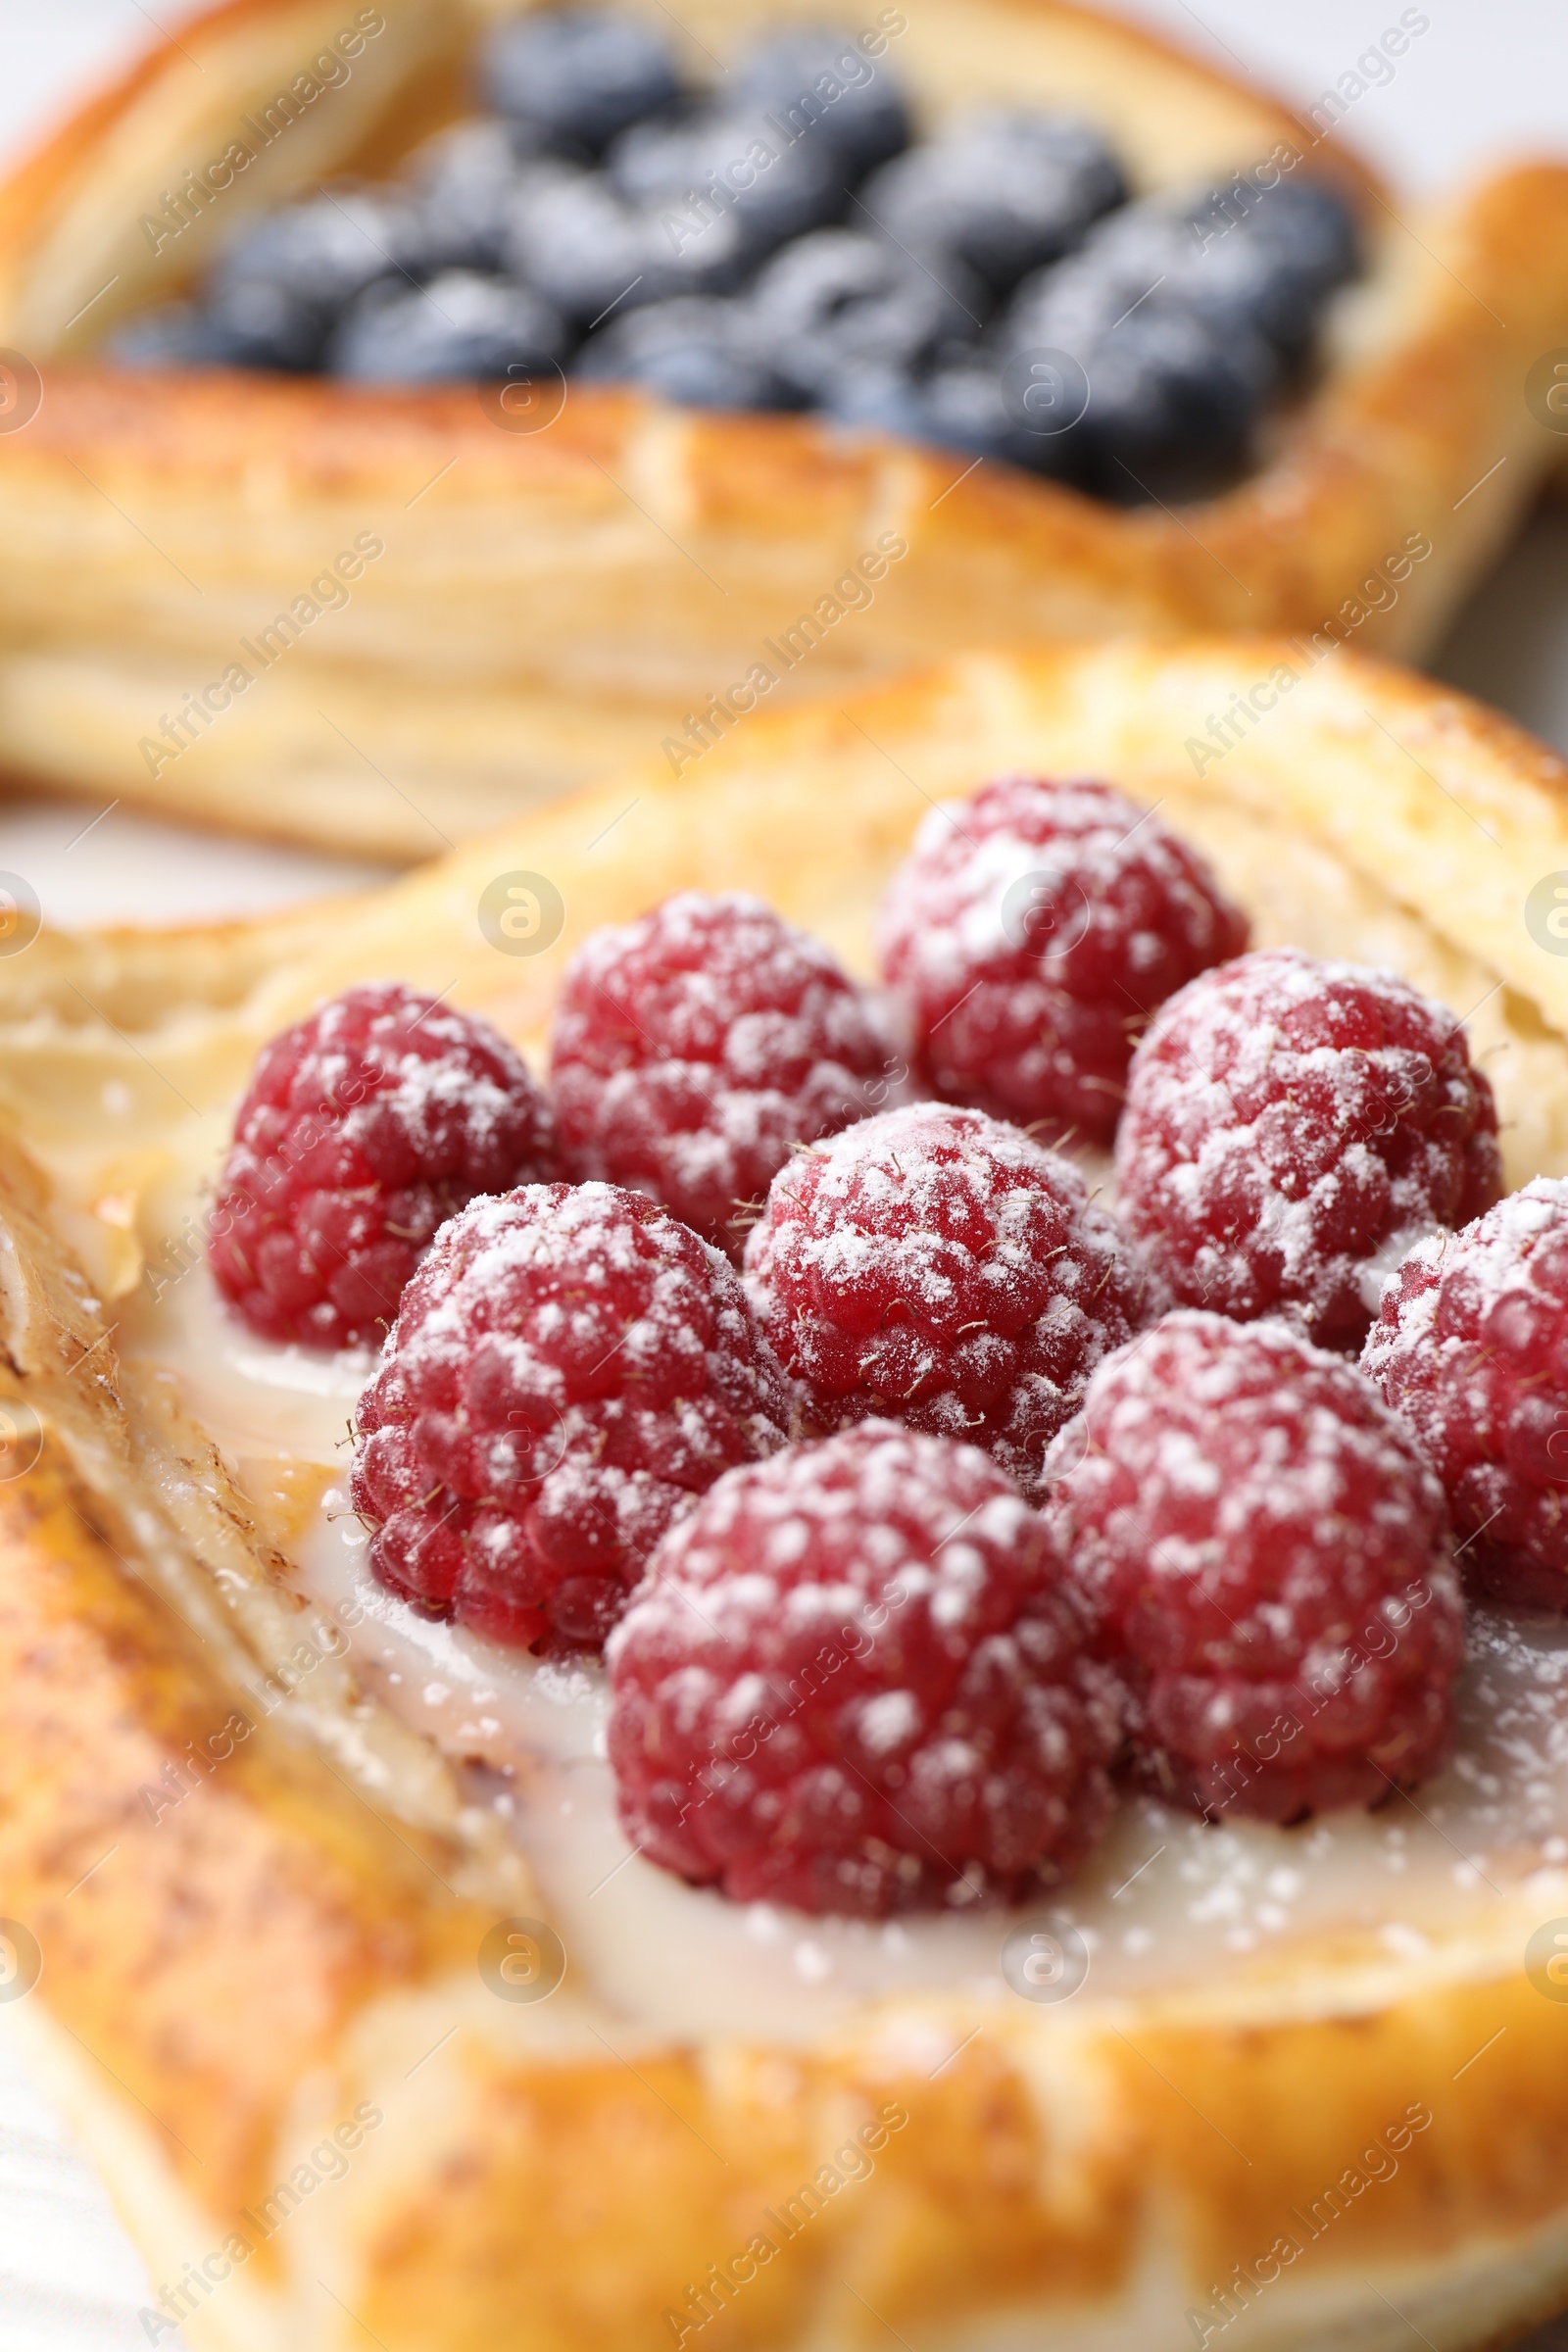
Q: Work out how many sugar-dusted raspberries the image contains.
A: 9